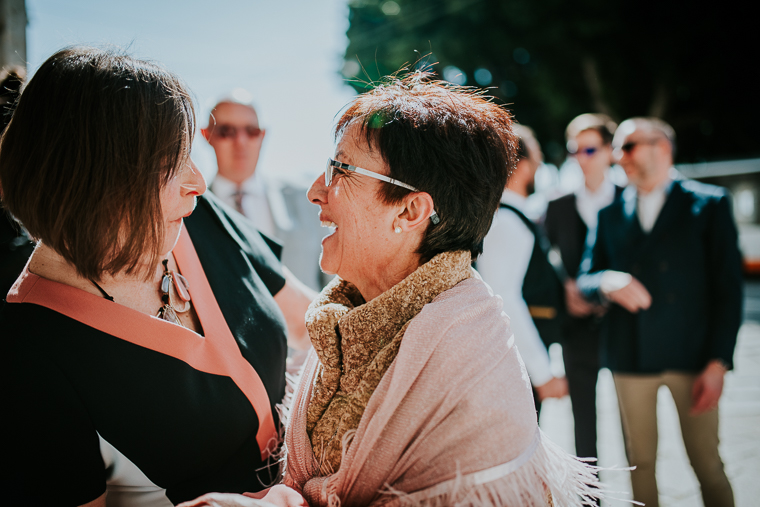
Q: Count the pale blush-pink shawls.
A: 1